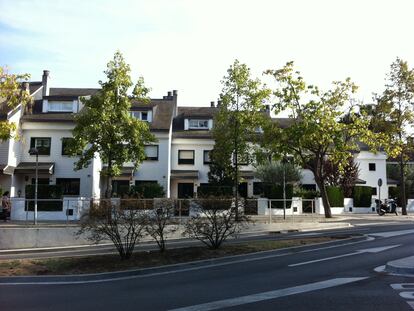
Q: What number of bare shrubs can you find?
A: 3